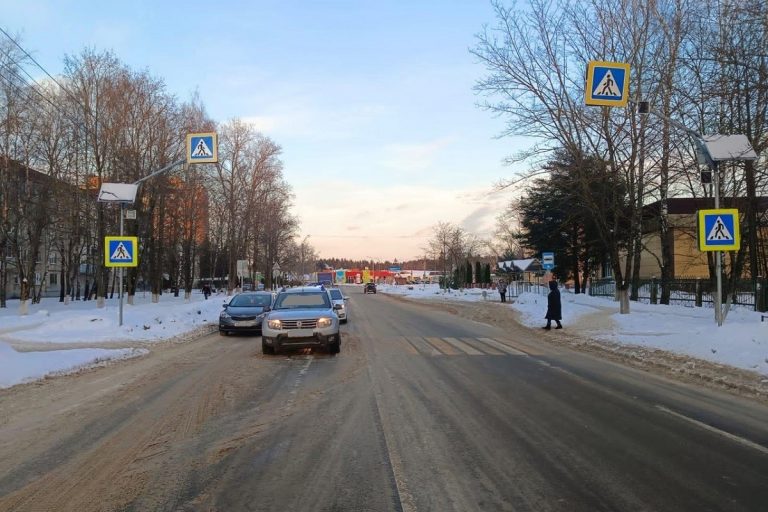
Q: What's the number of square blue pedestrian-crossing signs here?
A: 4